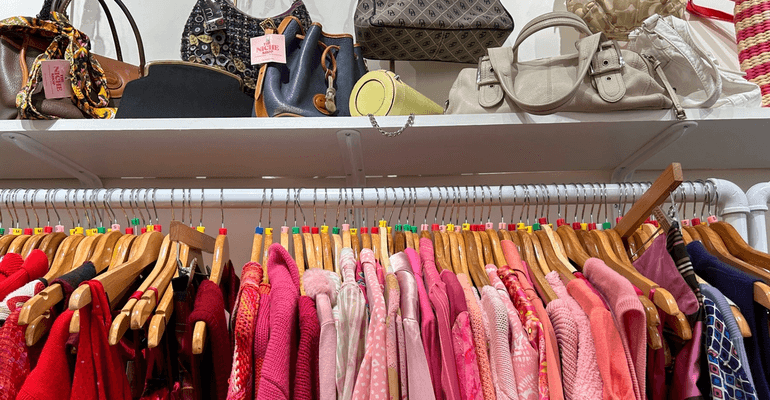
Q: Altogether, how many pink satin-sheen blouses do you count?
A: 1